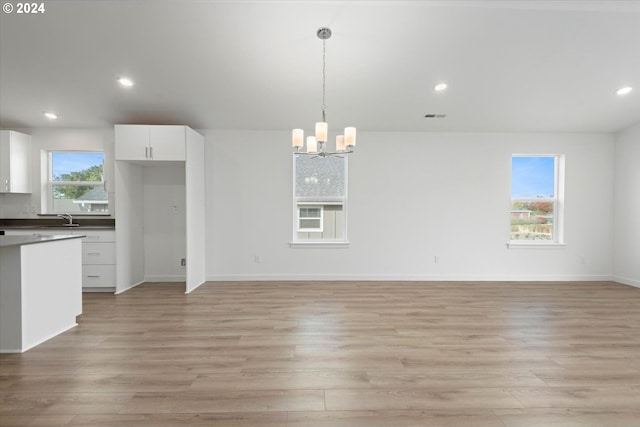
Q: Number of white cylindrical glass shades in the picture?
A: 5